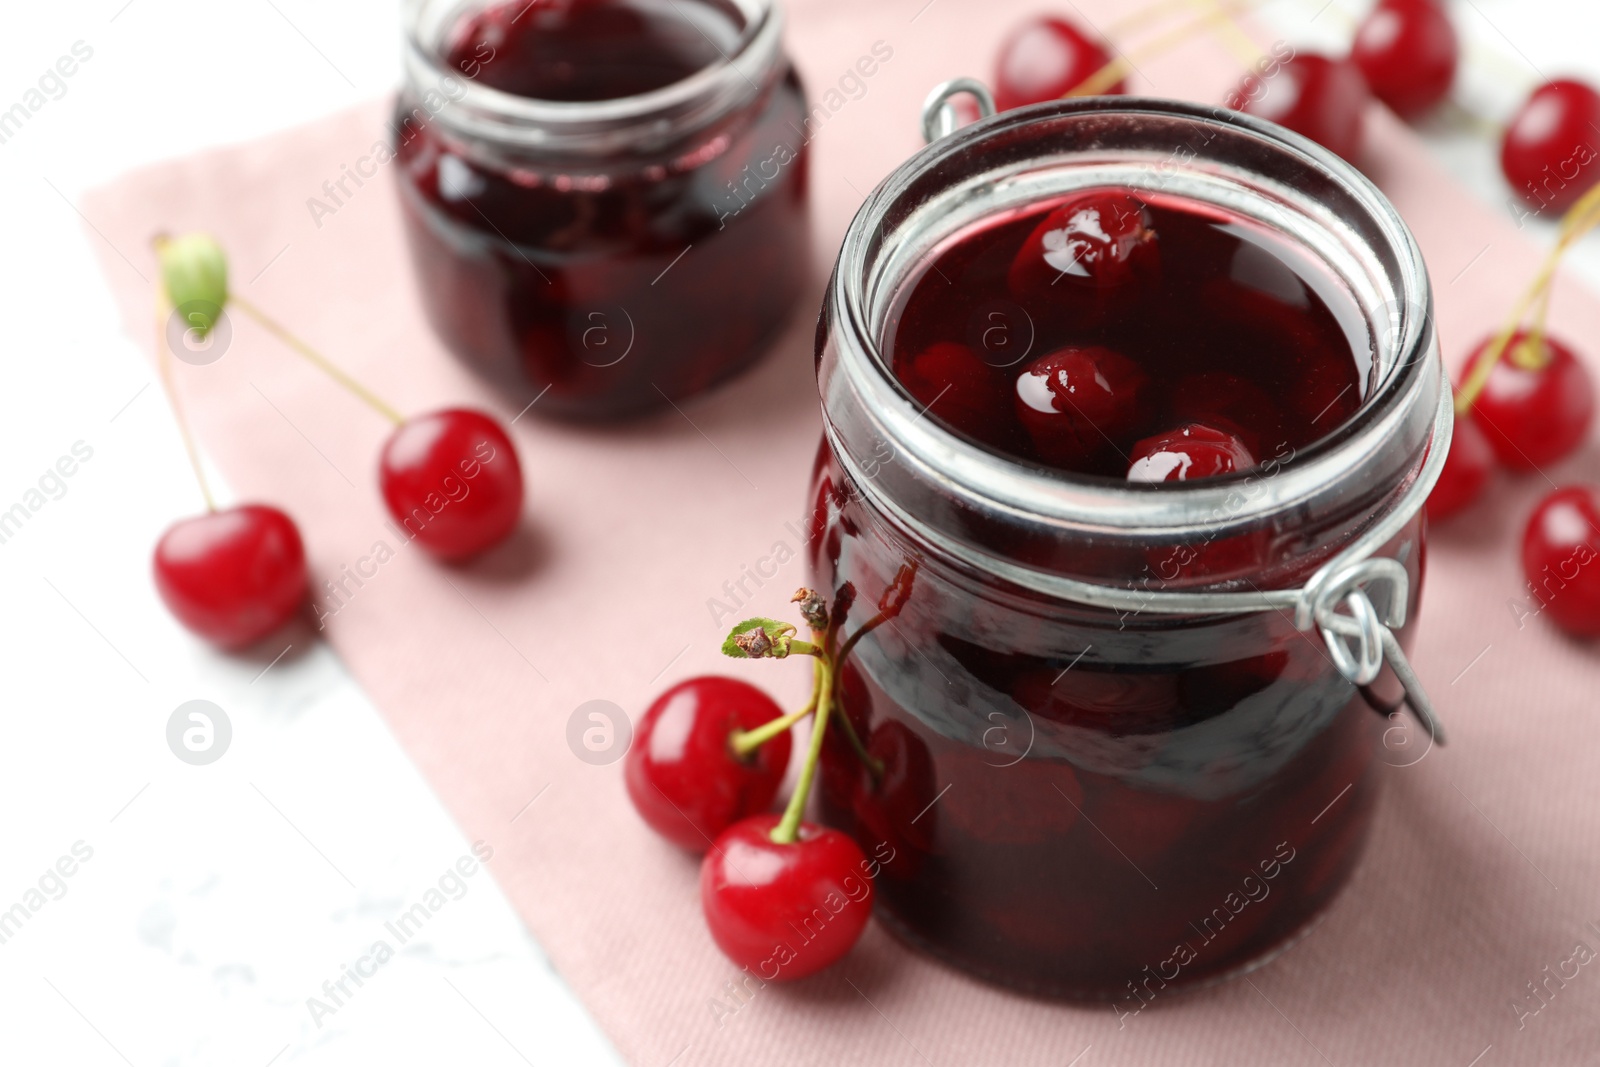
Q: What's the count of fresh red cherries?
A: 11